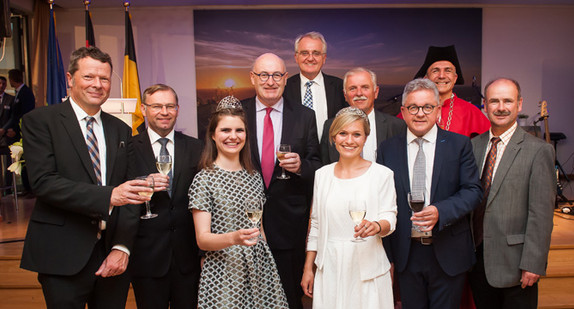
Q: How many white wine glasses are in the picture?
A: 5